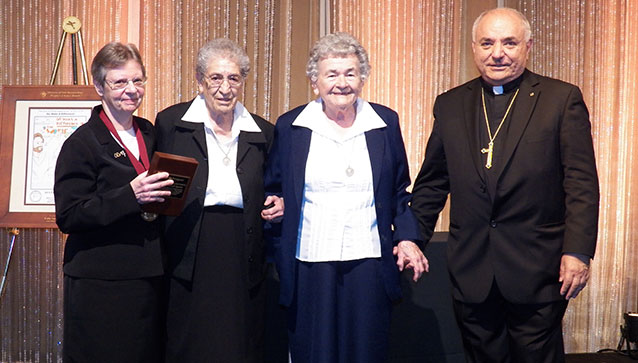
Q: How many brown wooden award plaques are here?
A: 1